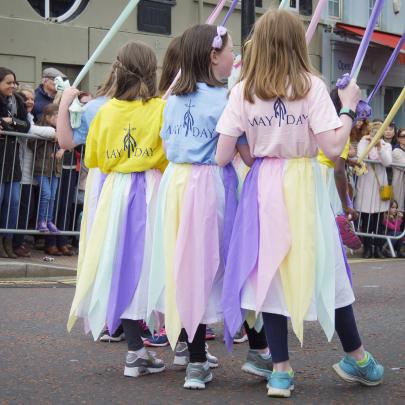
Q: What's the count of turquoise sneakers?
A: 2